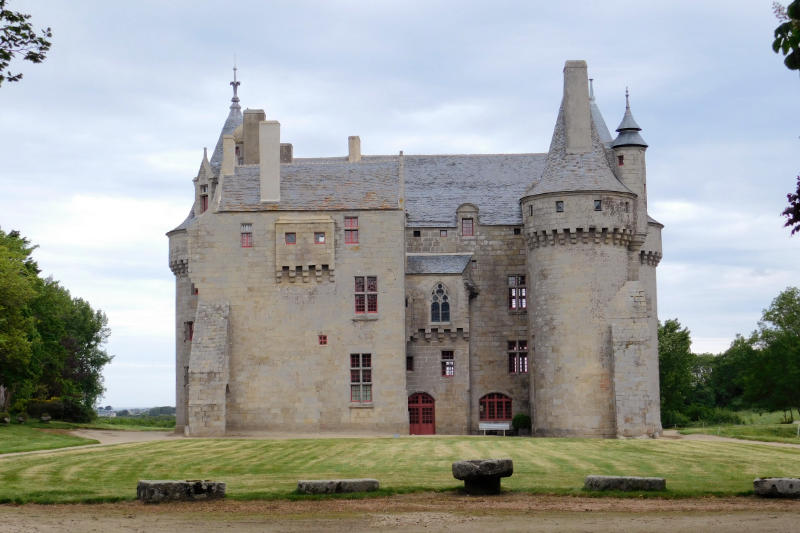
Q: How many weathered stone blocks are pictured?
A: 5